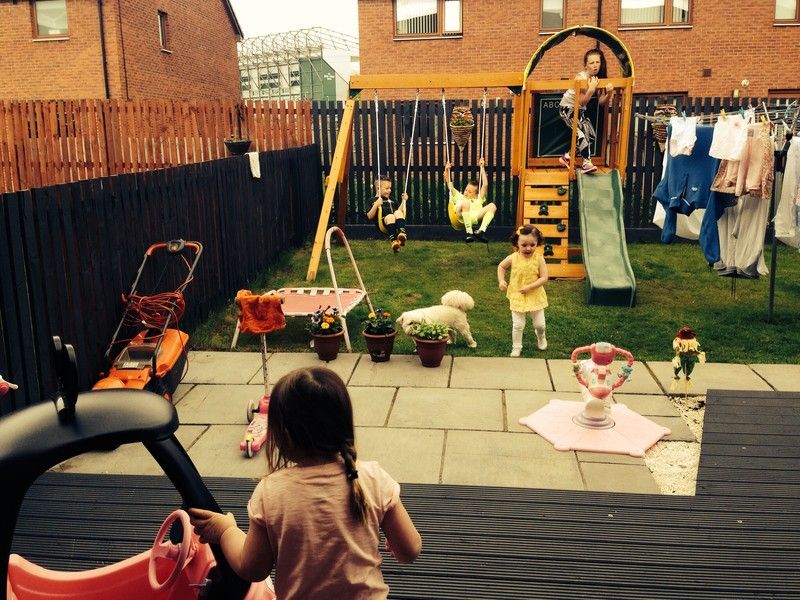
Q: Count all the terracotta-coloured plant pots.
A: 3